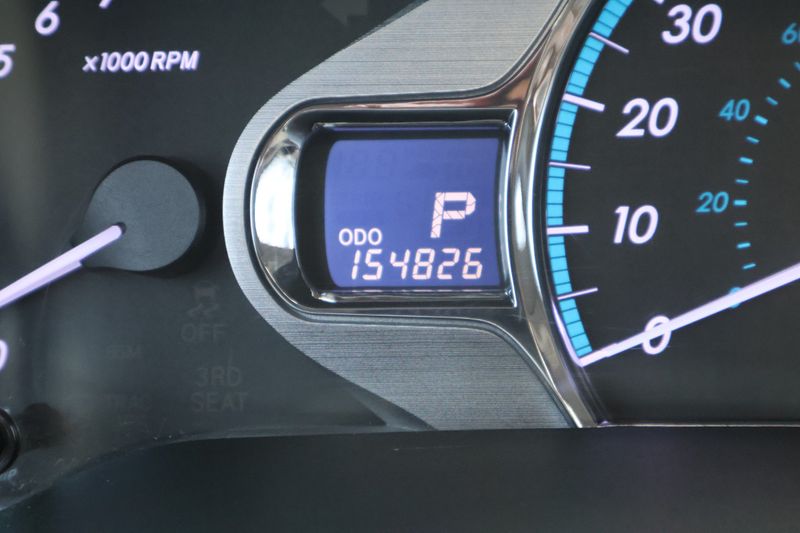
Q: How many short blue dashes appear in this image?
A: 11